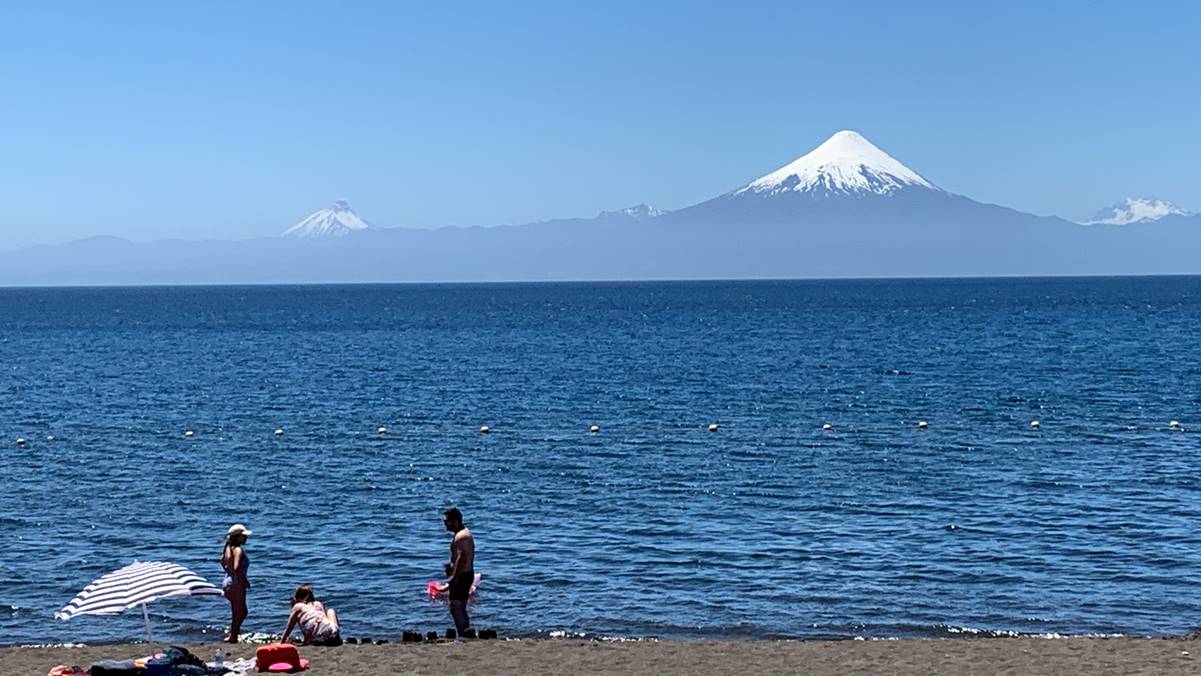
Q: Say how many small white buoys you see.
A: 11